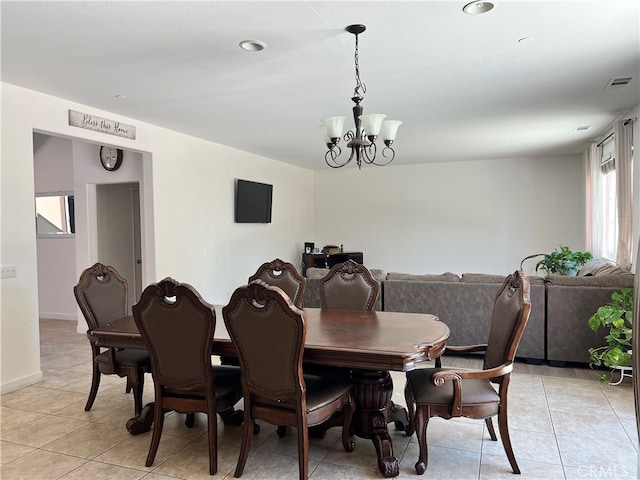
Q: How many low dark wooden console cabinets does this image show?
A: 1